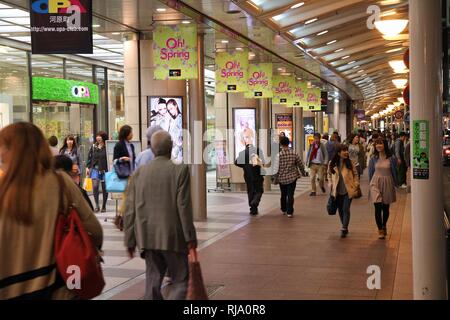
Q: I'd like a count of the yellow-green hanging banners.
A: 6